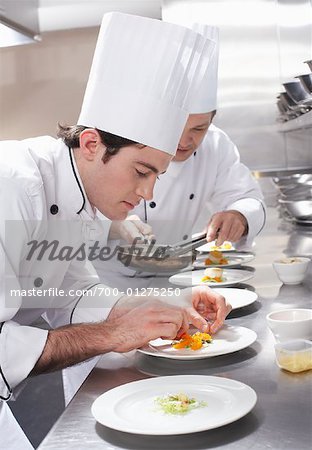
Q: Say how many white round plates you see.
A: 6